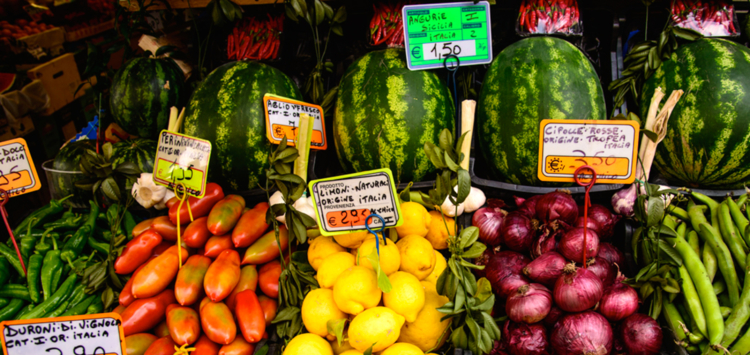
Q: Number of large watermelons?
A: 4